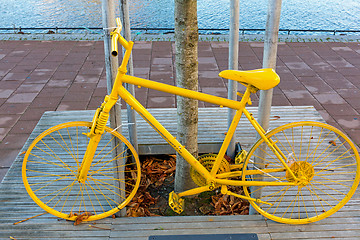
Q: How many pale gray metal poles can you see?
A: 4